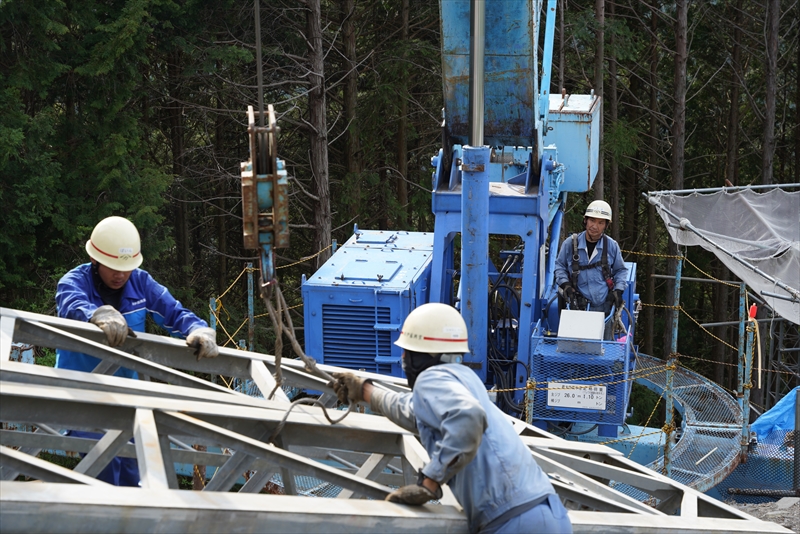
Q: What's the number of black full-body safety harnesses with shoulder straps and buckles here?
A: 1